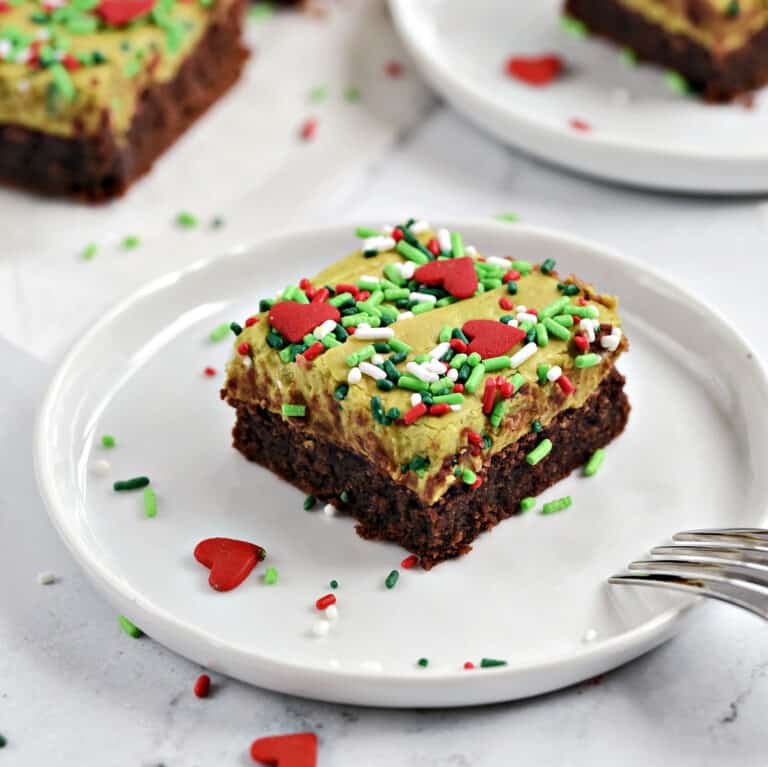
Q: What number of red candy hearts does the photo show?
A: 7